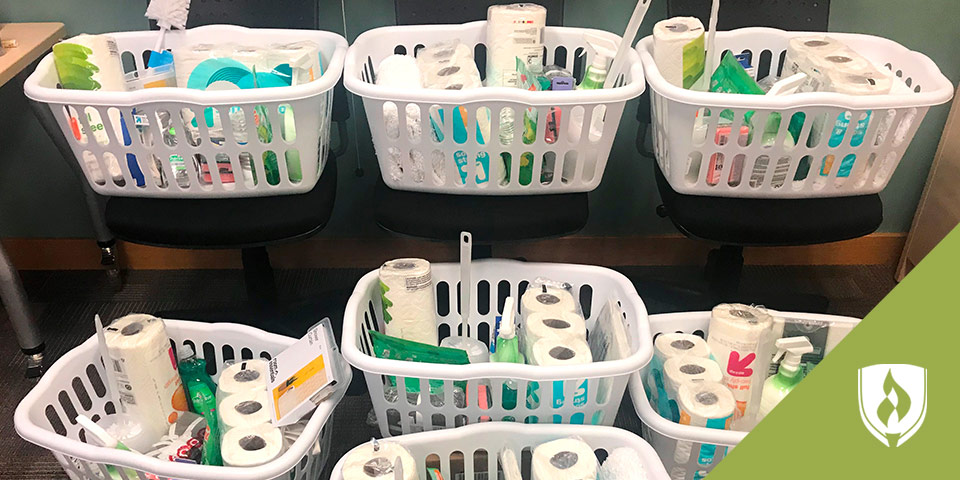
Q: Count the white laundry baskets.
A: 7